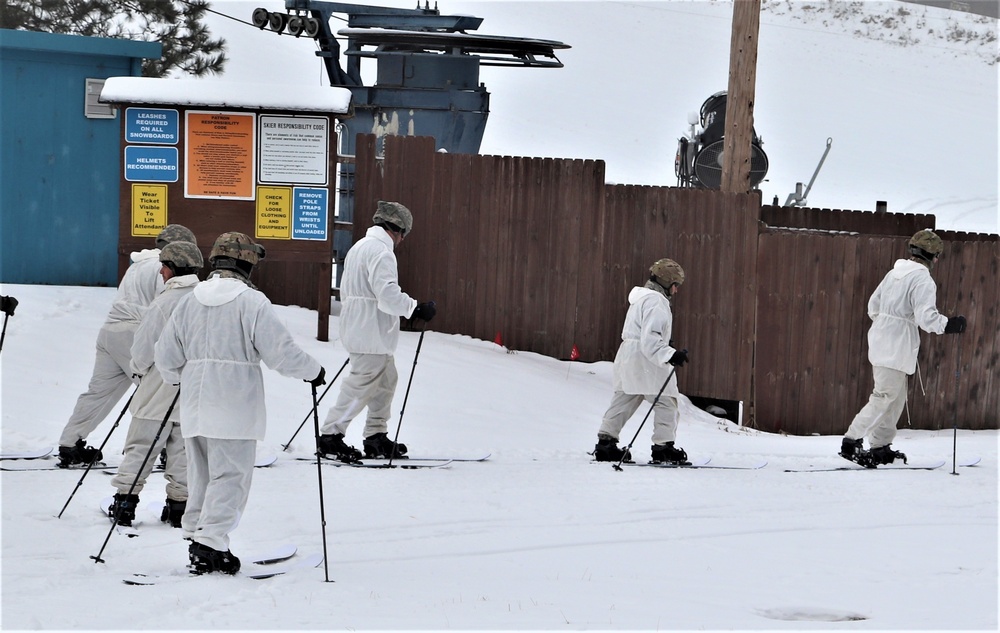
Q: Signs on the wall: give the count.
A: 7